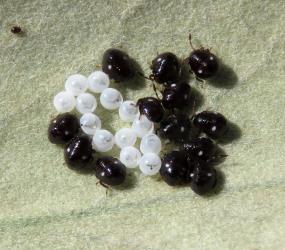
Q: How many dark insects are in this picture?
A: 13